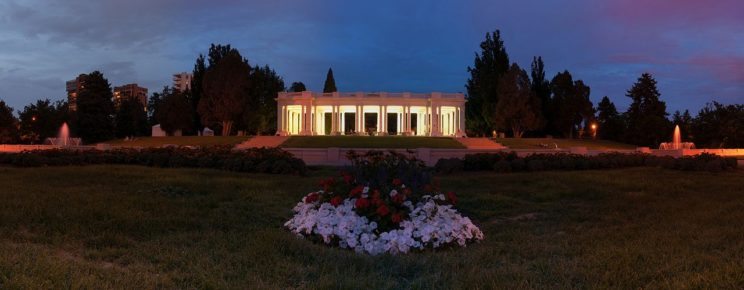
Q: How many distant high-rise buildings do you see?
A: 3